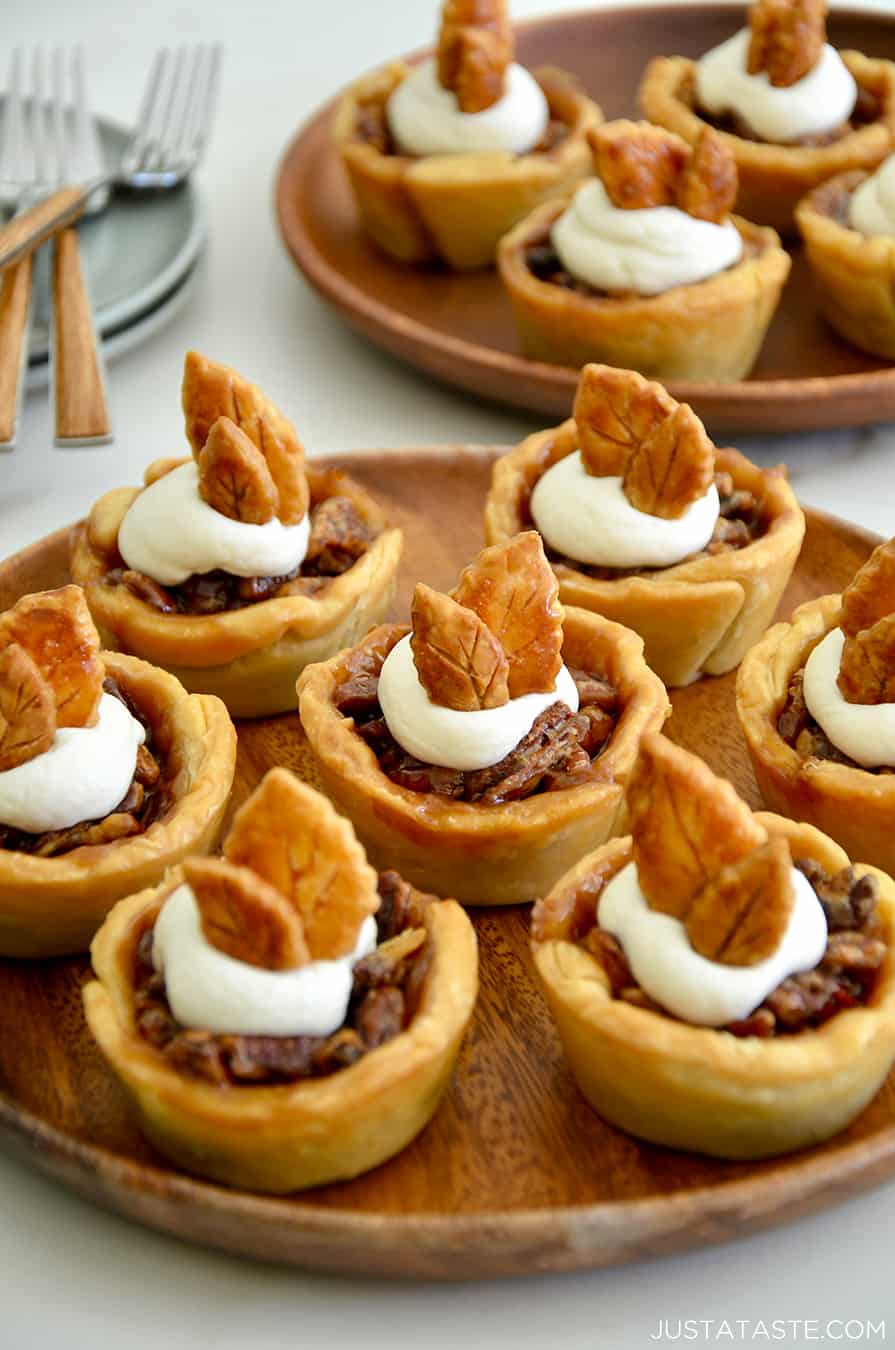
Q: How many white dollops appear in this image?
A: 11